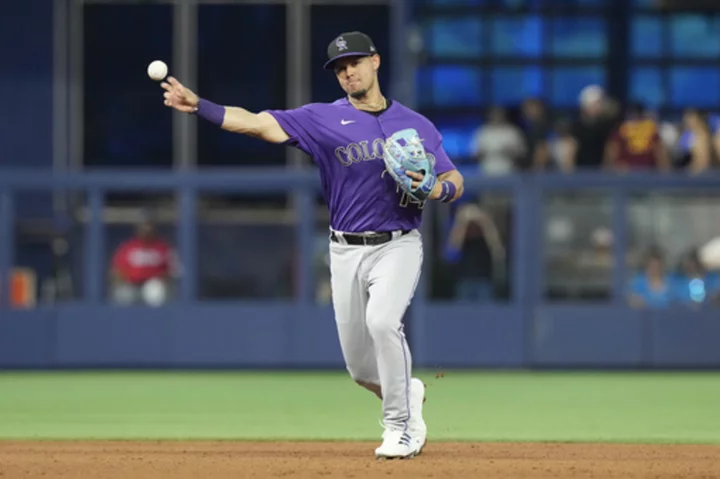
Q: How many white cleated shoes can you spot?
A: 2